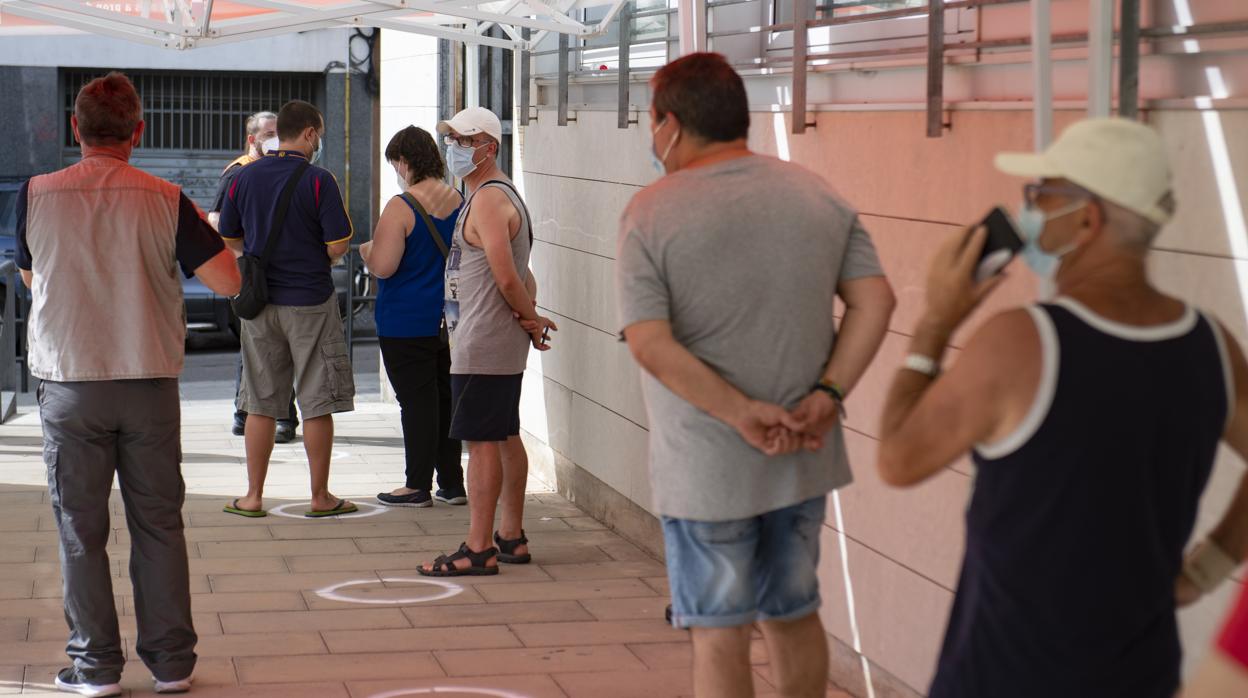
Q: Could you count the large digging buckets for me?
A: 0